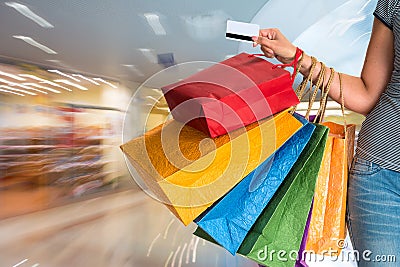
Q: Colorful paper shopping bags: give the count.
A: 6